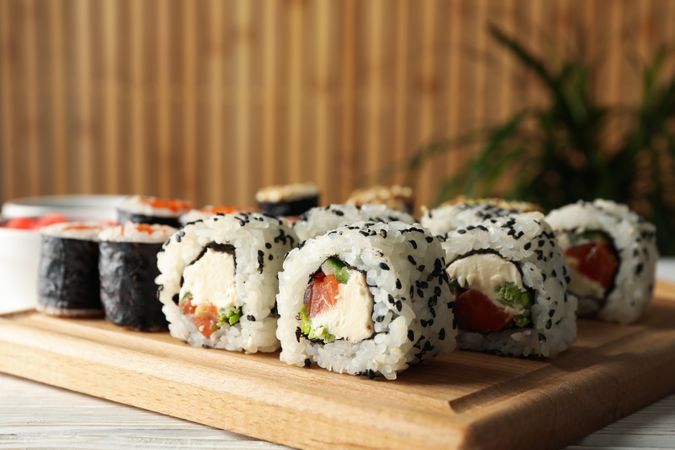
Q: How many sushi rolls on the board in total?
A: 13